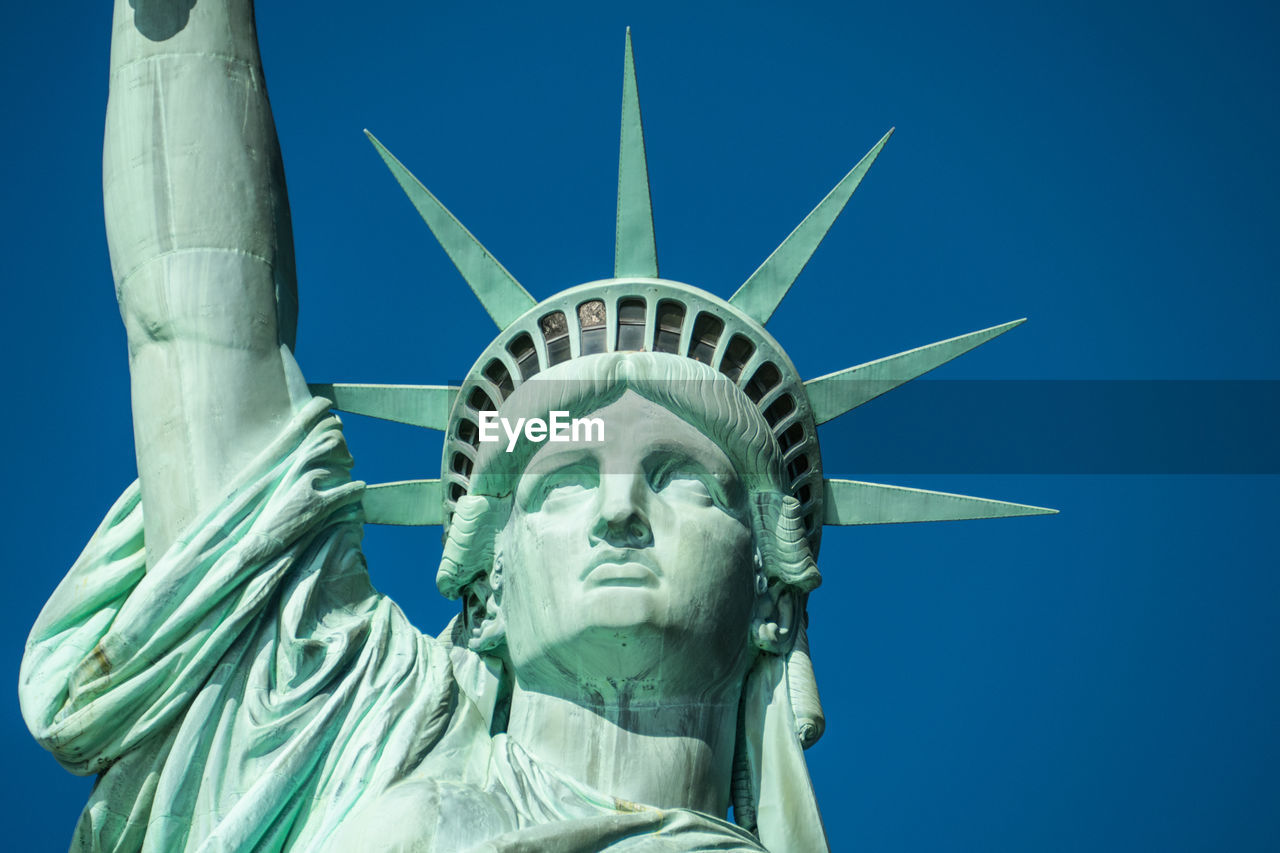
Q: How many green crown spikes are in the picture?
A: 7